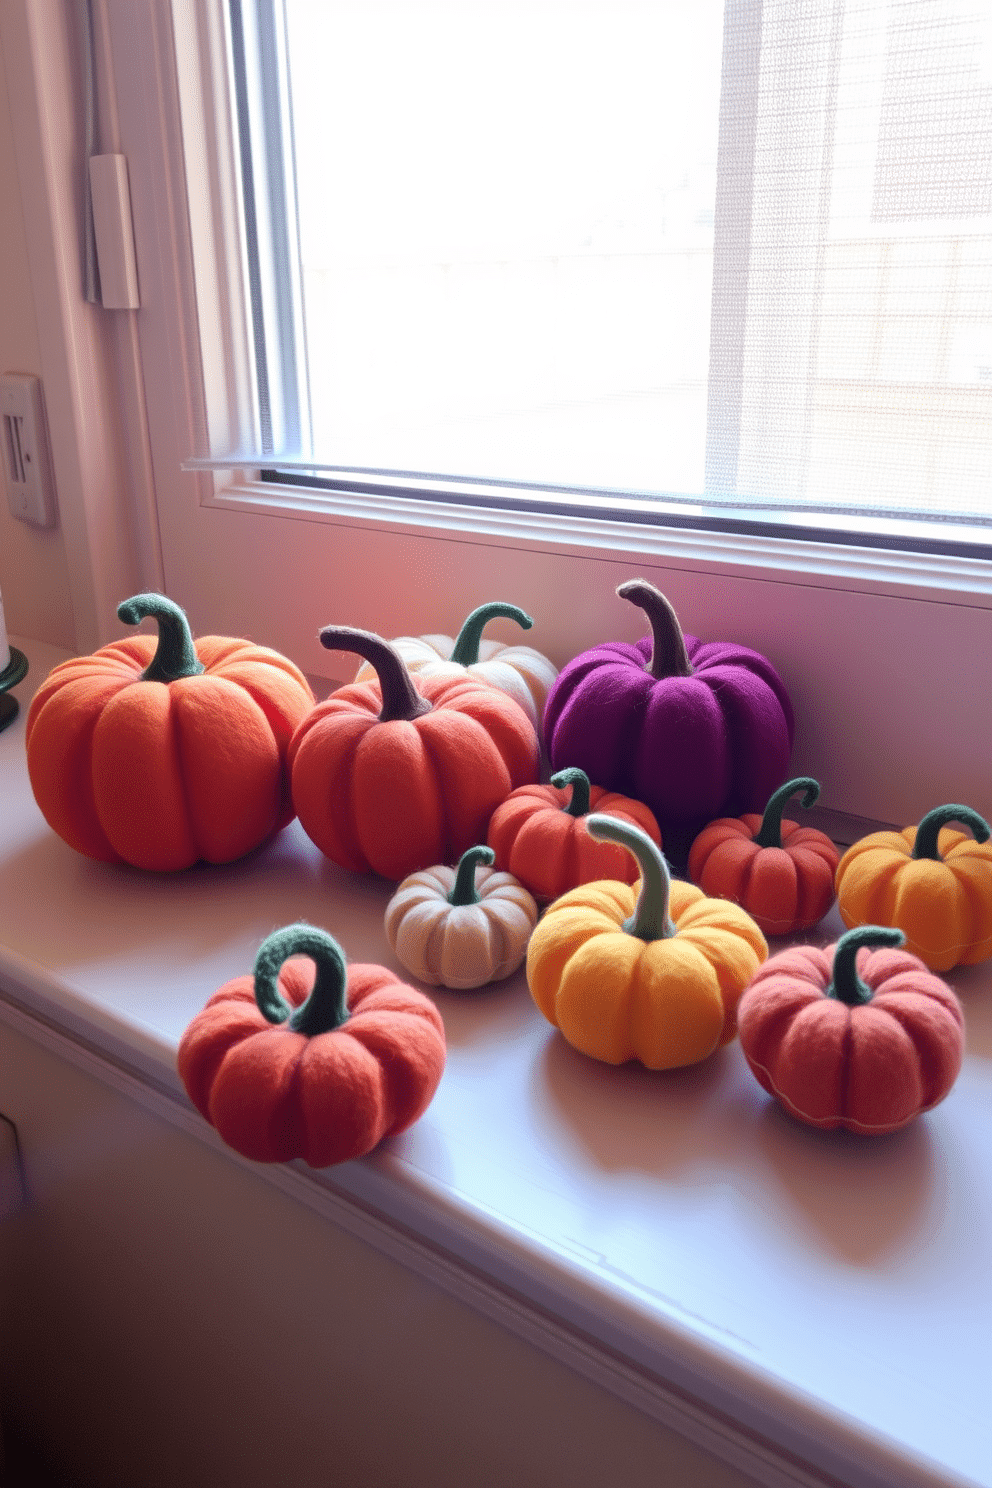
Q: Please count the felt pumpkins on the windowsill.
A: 11